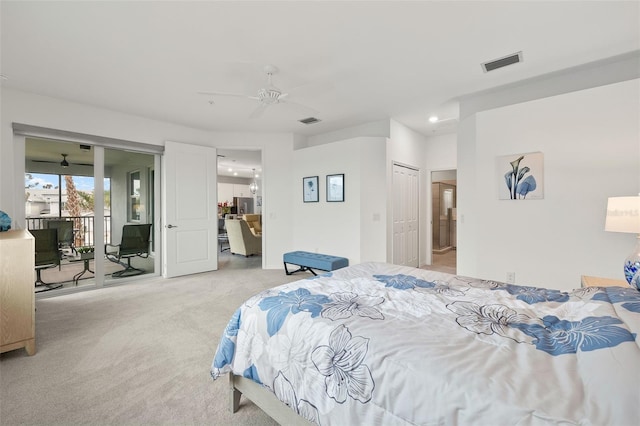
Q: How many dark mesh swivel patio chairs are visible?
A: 3